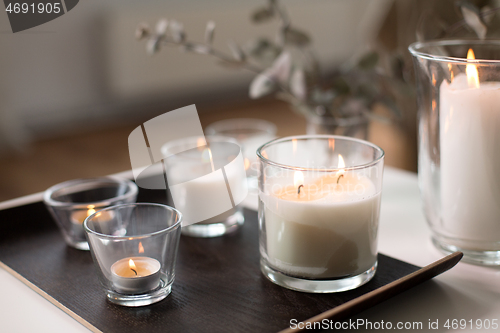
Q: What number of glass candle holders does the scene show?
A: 6